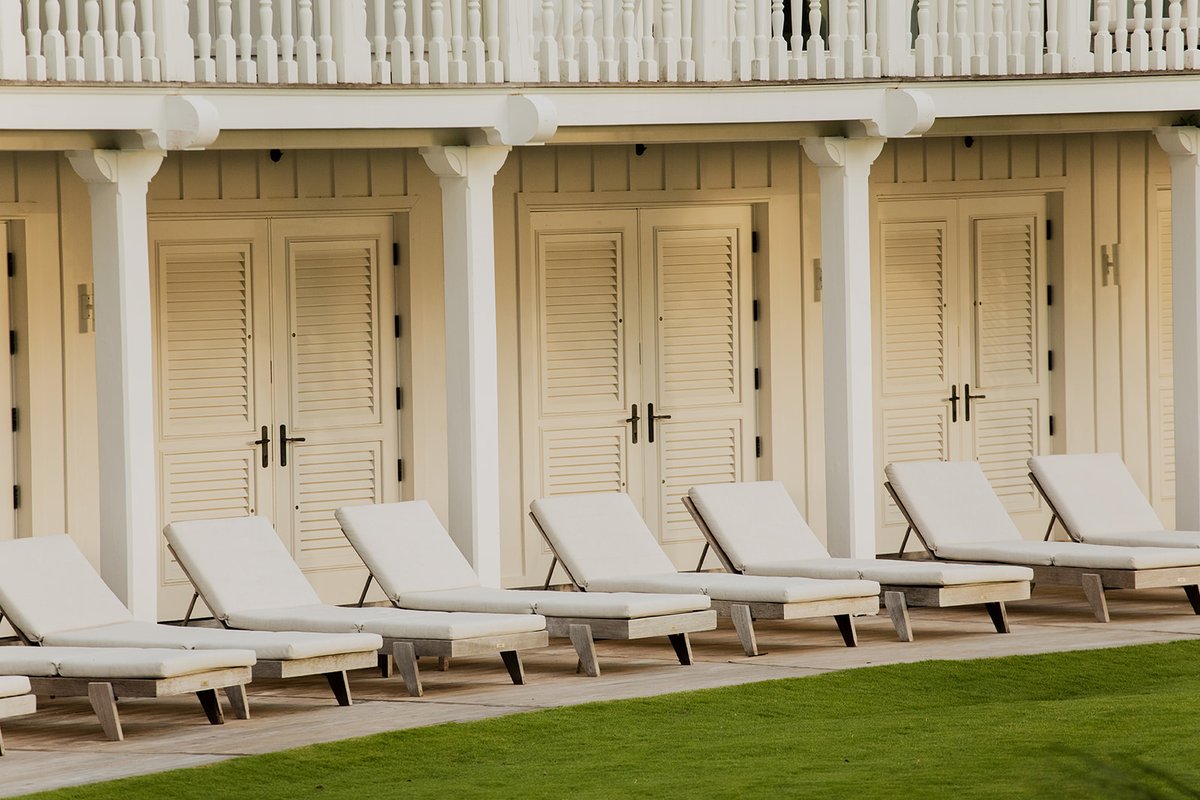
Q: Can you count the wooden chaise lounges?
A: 9